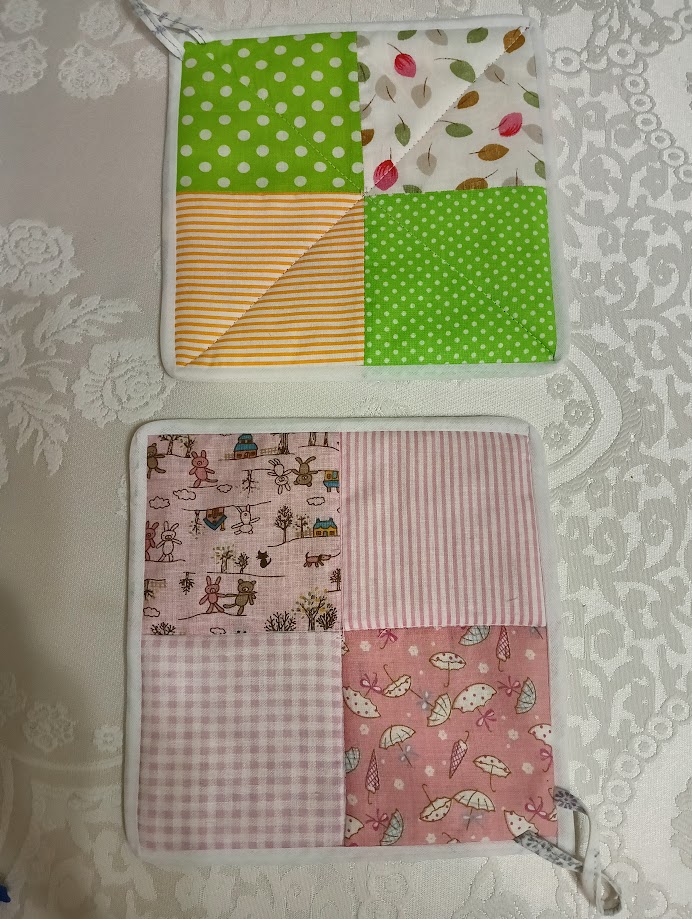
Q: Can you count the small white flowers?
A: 13